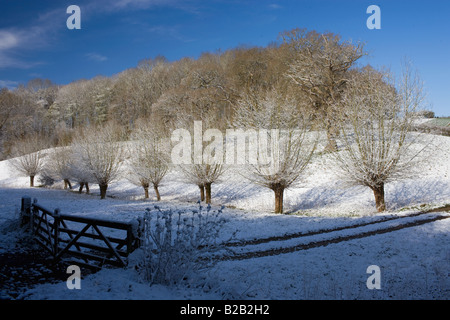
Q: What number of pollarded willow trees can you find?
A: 12